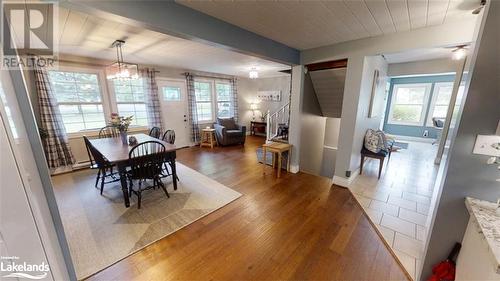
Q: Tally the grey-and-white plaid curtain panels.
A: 4